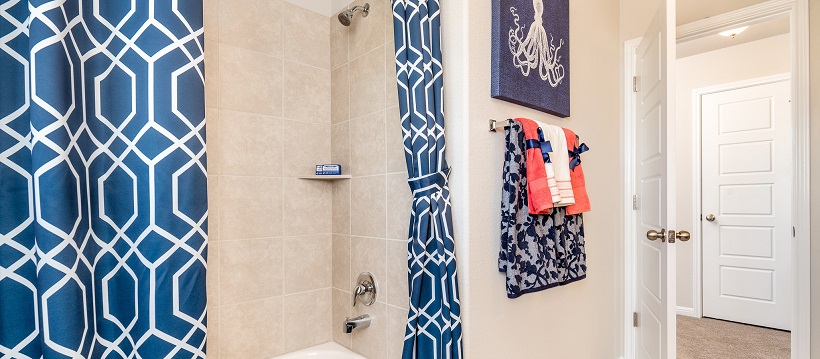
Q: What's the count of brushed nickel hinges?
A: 3